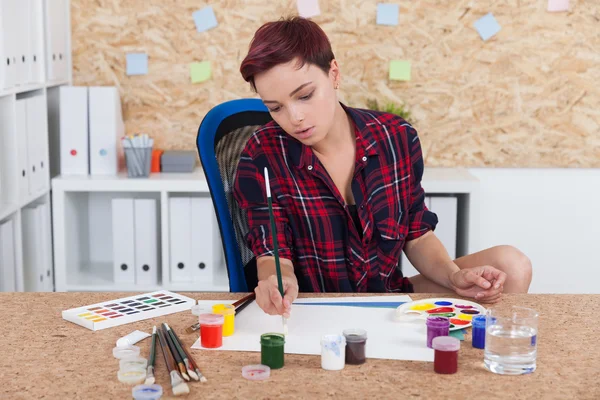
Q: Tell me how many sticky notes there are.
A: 8